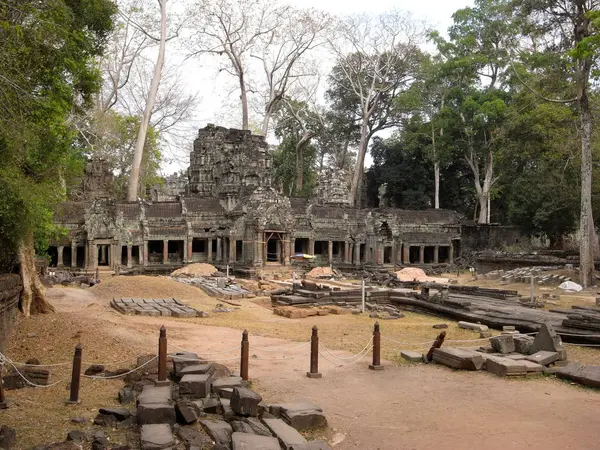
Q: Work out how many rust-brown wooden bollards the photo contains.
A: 7